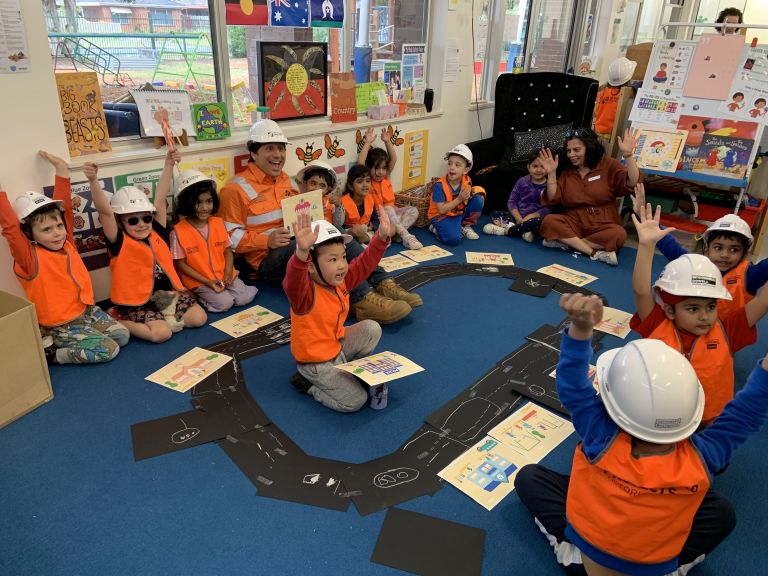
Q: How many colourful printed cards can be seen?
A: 12